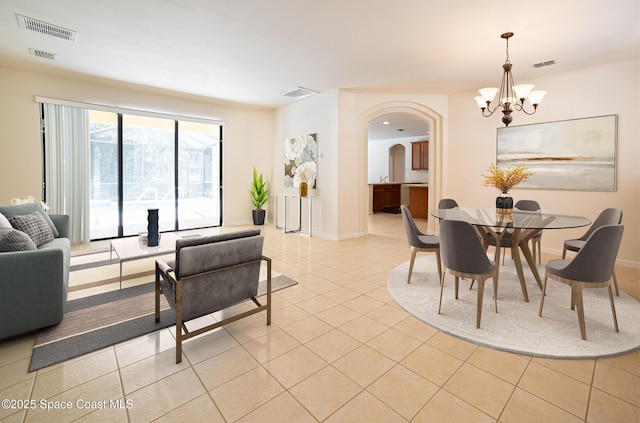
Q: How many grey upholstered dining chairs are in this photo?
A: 6